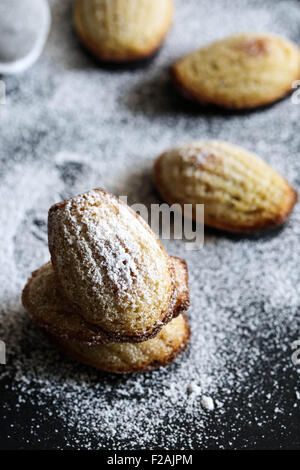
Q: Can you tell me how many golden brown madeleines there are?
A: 6